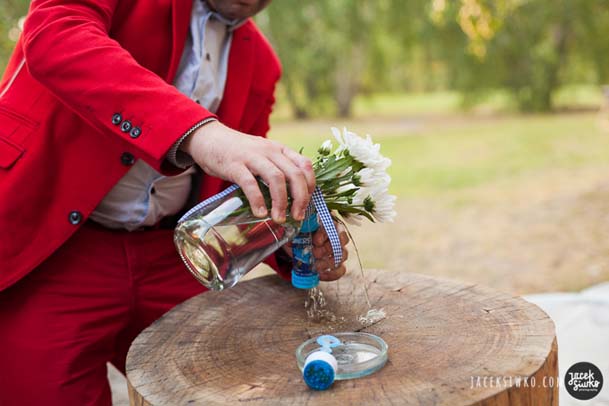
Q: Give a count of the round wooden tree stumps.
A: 1